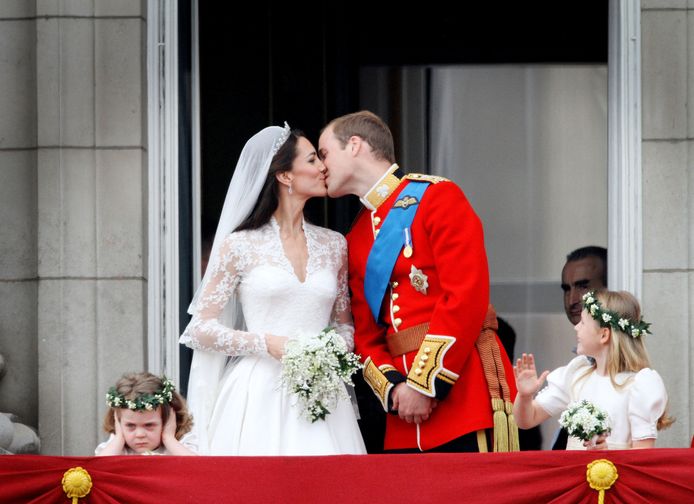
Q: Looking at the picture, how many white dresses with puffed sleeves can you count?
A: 2